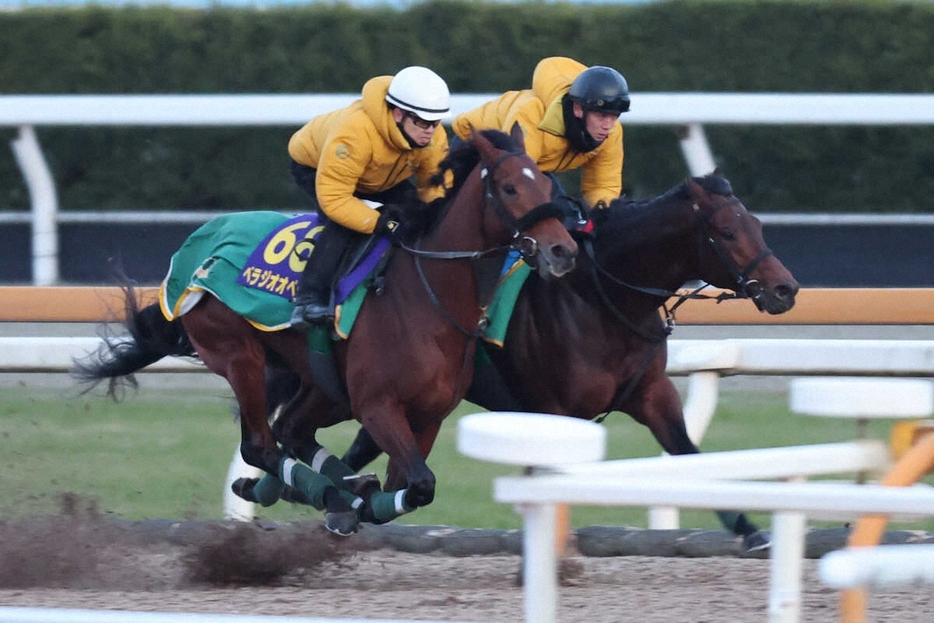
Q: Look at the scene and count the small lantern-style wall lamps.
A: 0